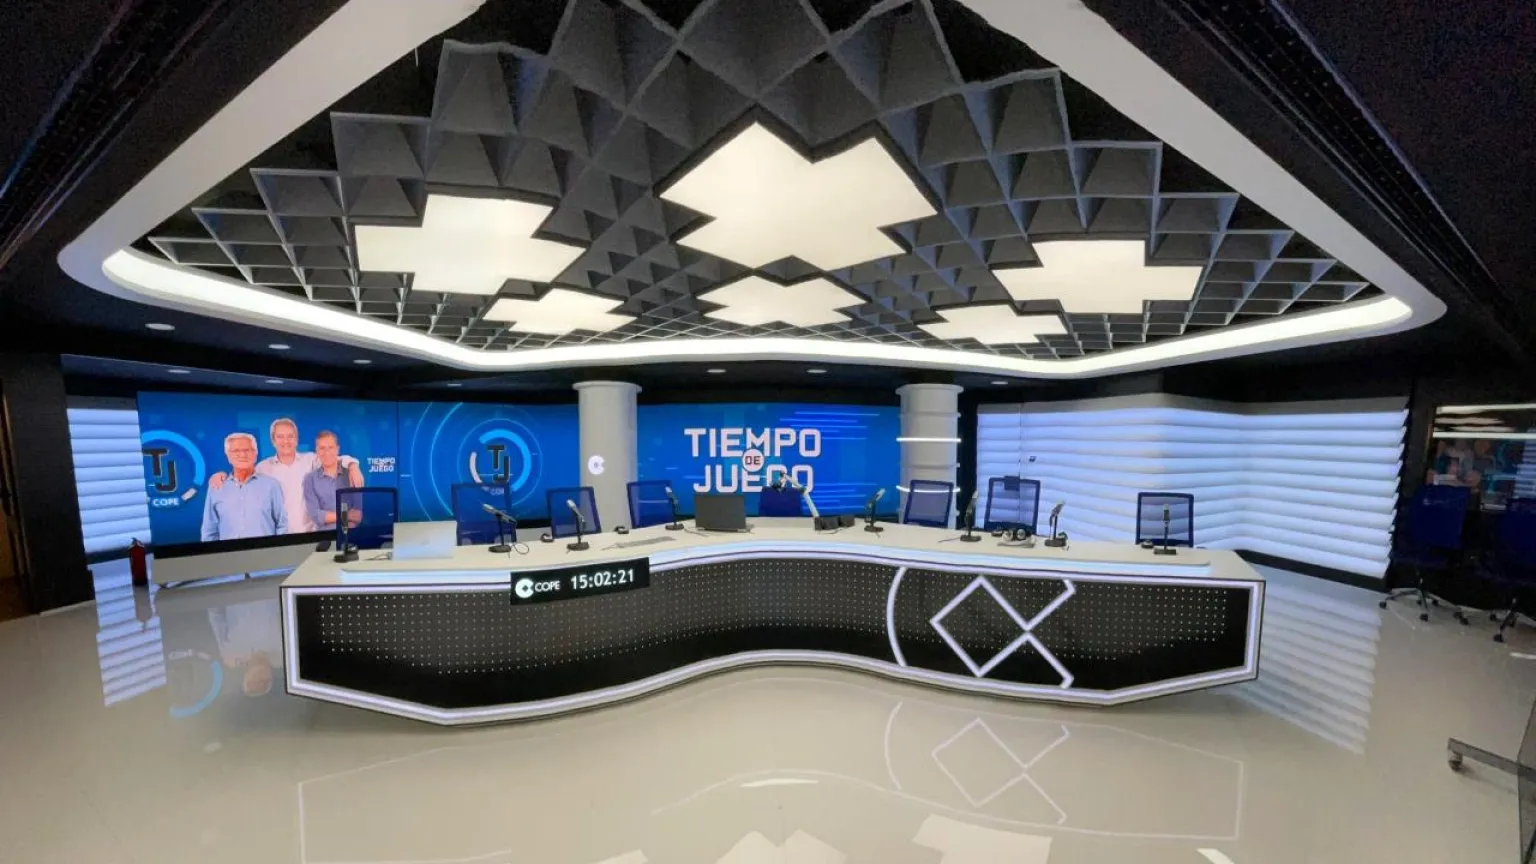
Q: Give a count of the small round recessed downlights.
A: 9